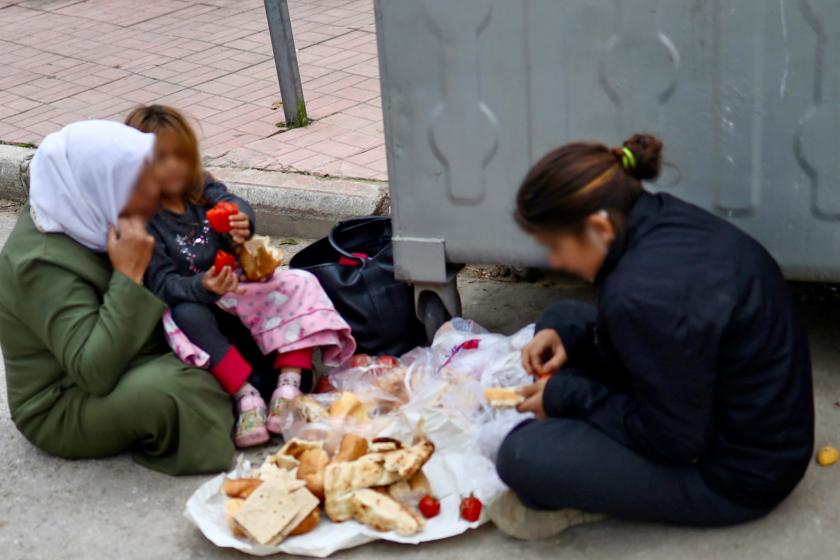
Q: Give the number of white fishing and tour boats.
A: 0